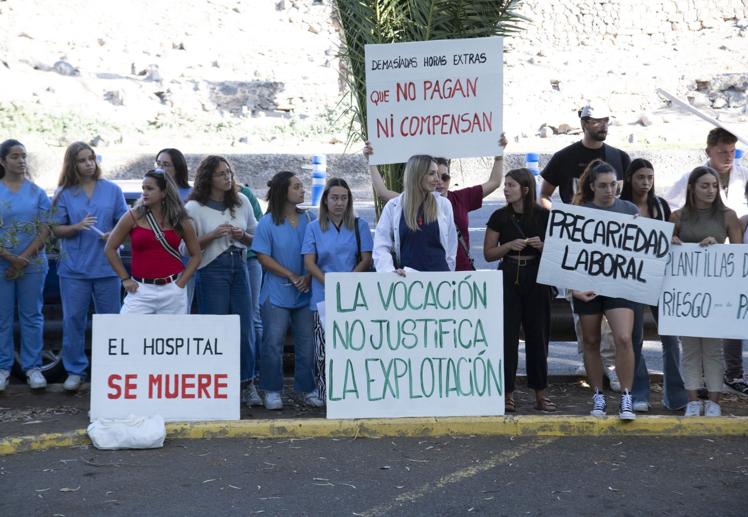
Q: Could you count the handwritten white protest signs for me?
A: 5